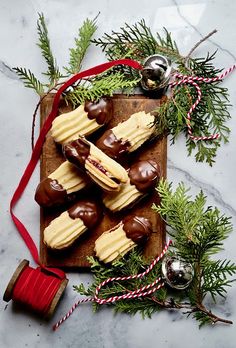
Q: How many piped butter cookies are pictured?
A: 7